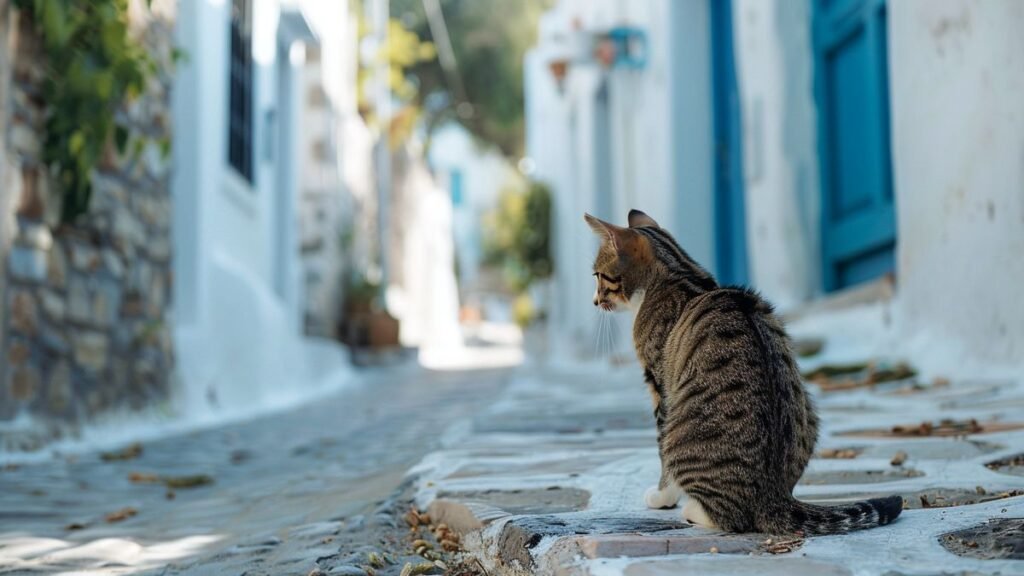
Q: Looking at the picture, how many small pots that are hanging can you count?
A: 2